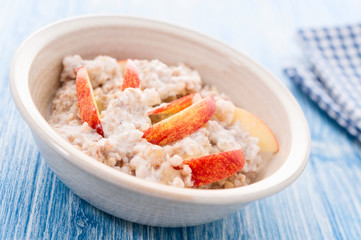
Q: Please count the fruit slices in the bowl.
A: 6